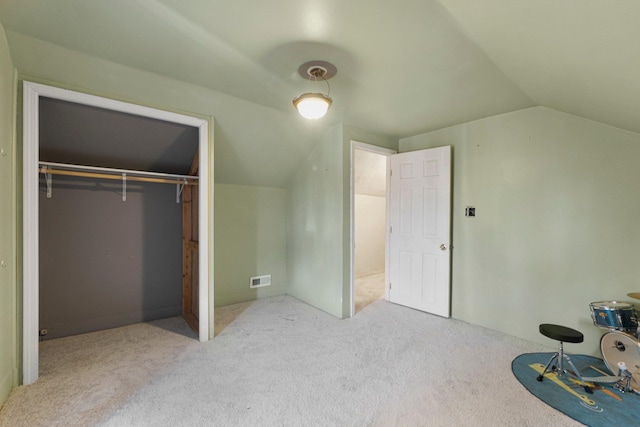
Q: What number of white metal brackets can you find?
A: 3